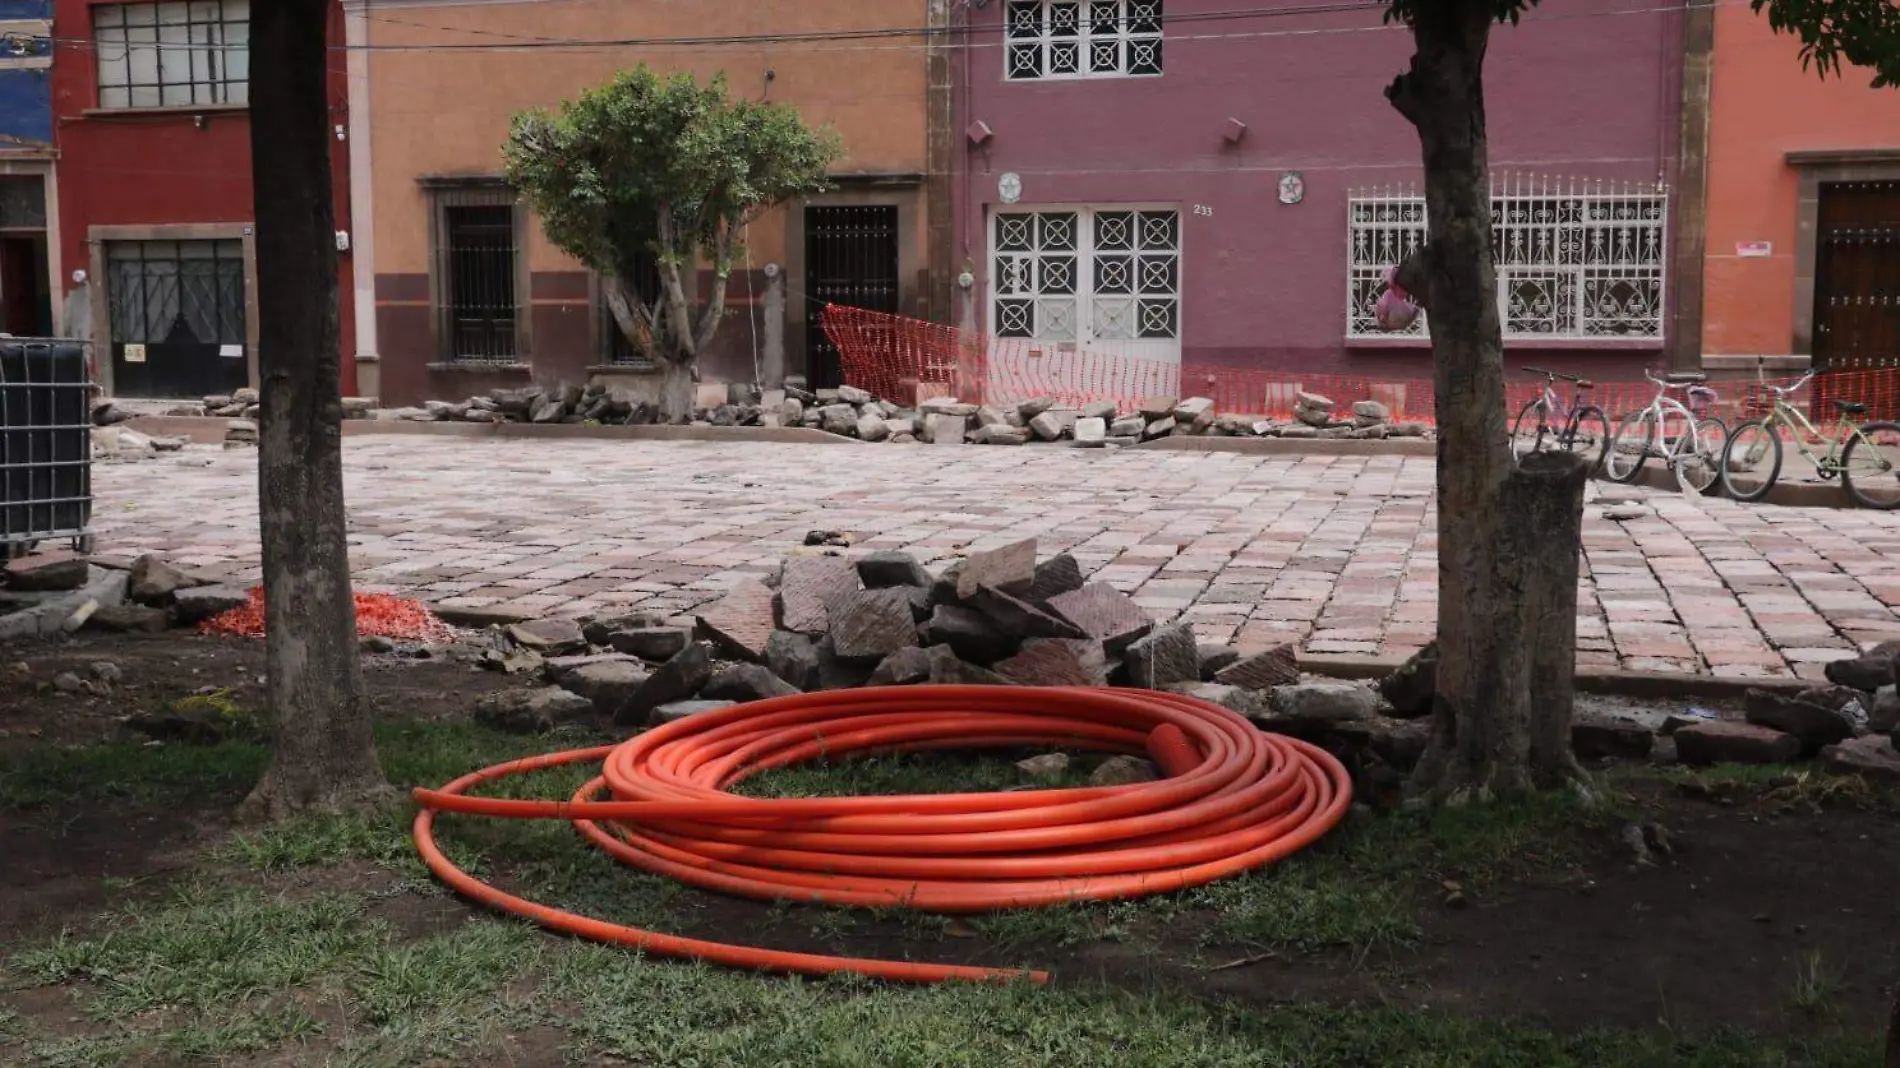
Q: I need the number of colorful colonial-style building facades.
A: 5